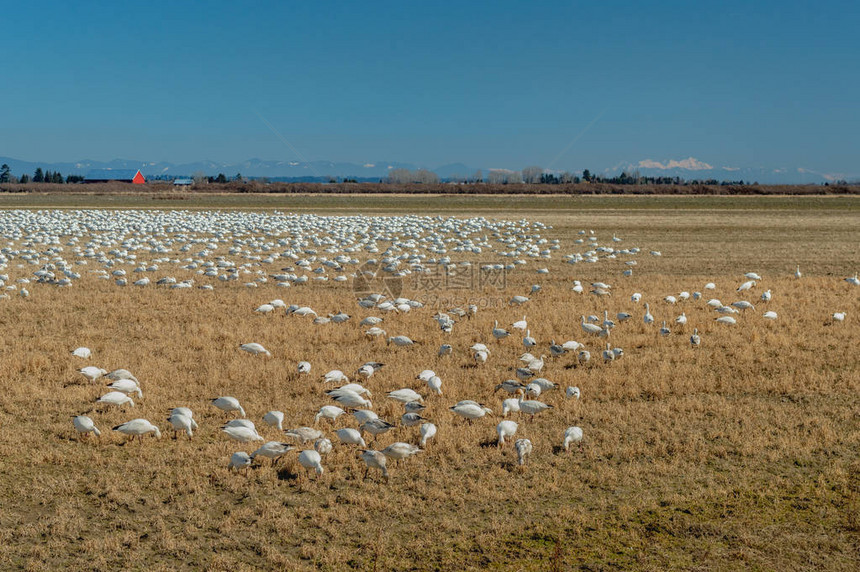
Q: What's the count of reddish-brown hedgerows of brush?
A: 1